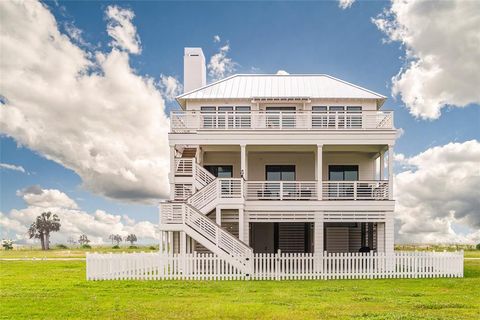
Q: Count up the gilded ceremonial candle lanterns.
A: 0